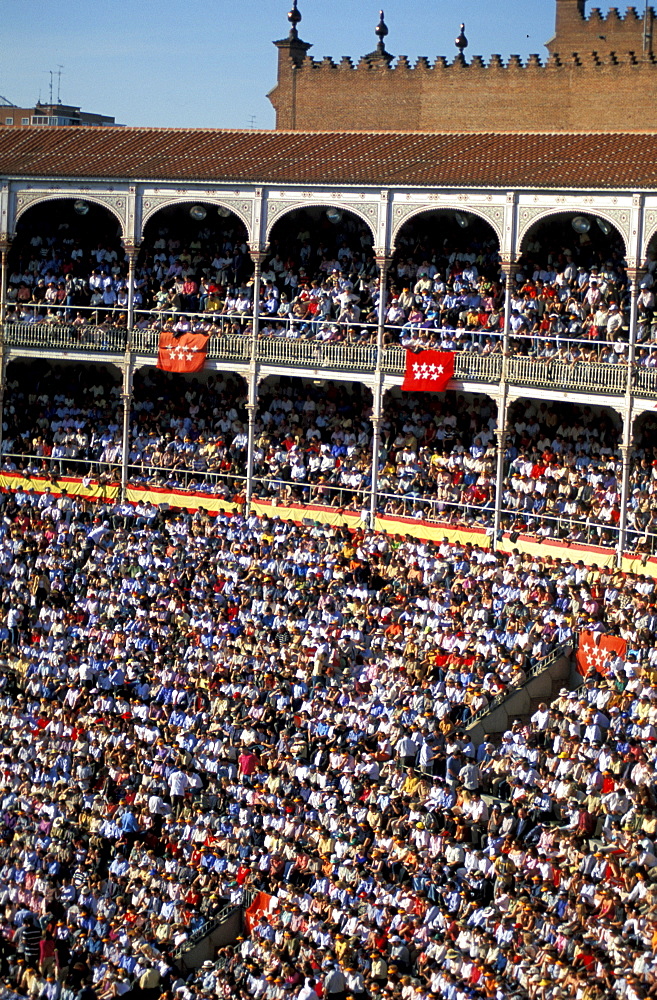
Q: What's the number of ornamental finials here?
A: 3